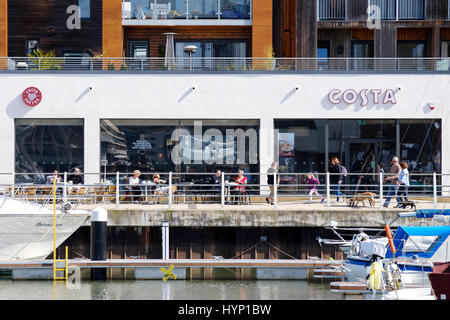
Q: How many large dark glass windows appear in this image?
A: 3